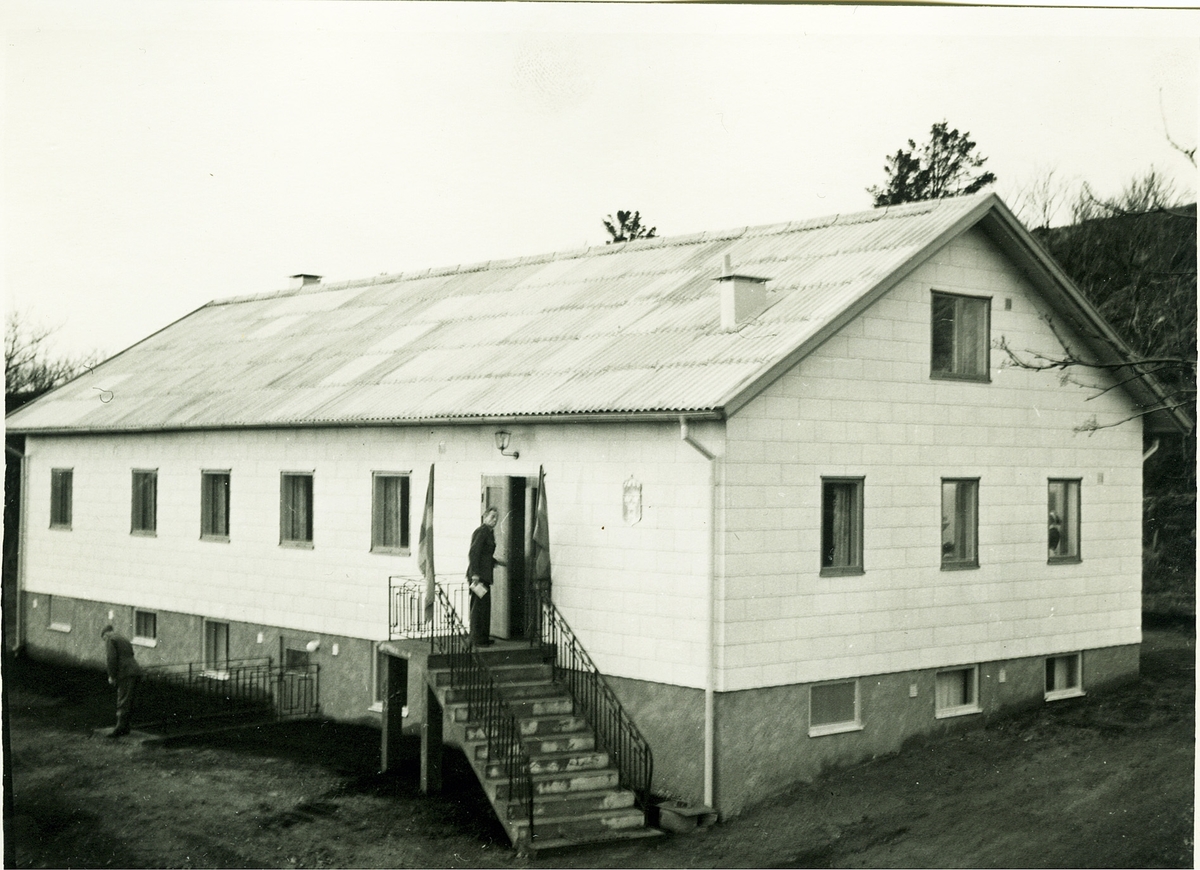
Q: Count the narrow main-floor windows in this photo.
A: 8